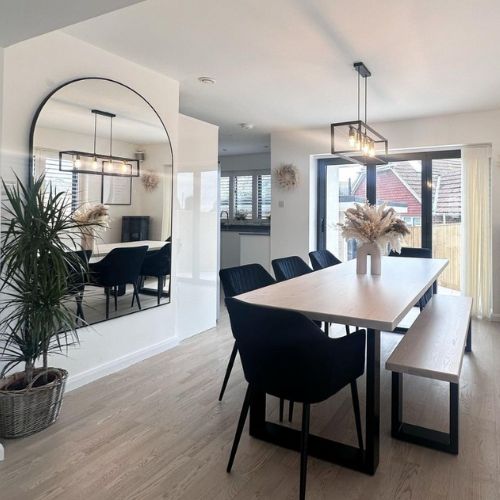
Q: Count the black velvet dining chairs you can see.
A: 5